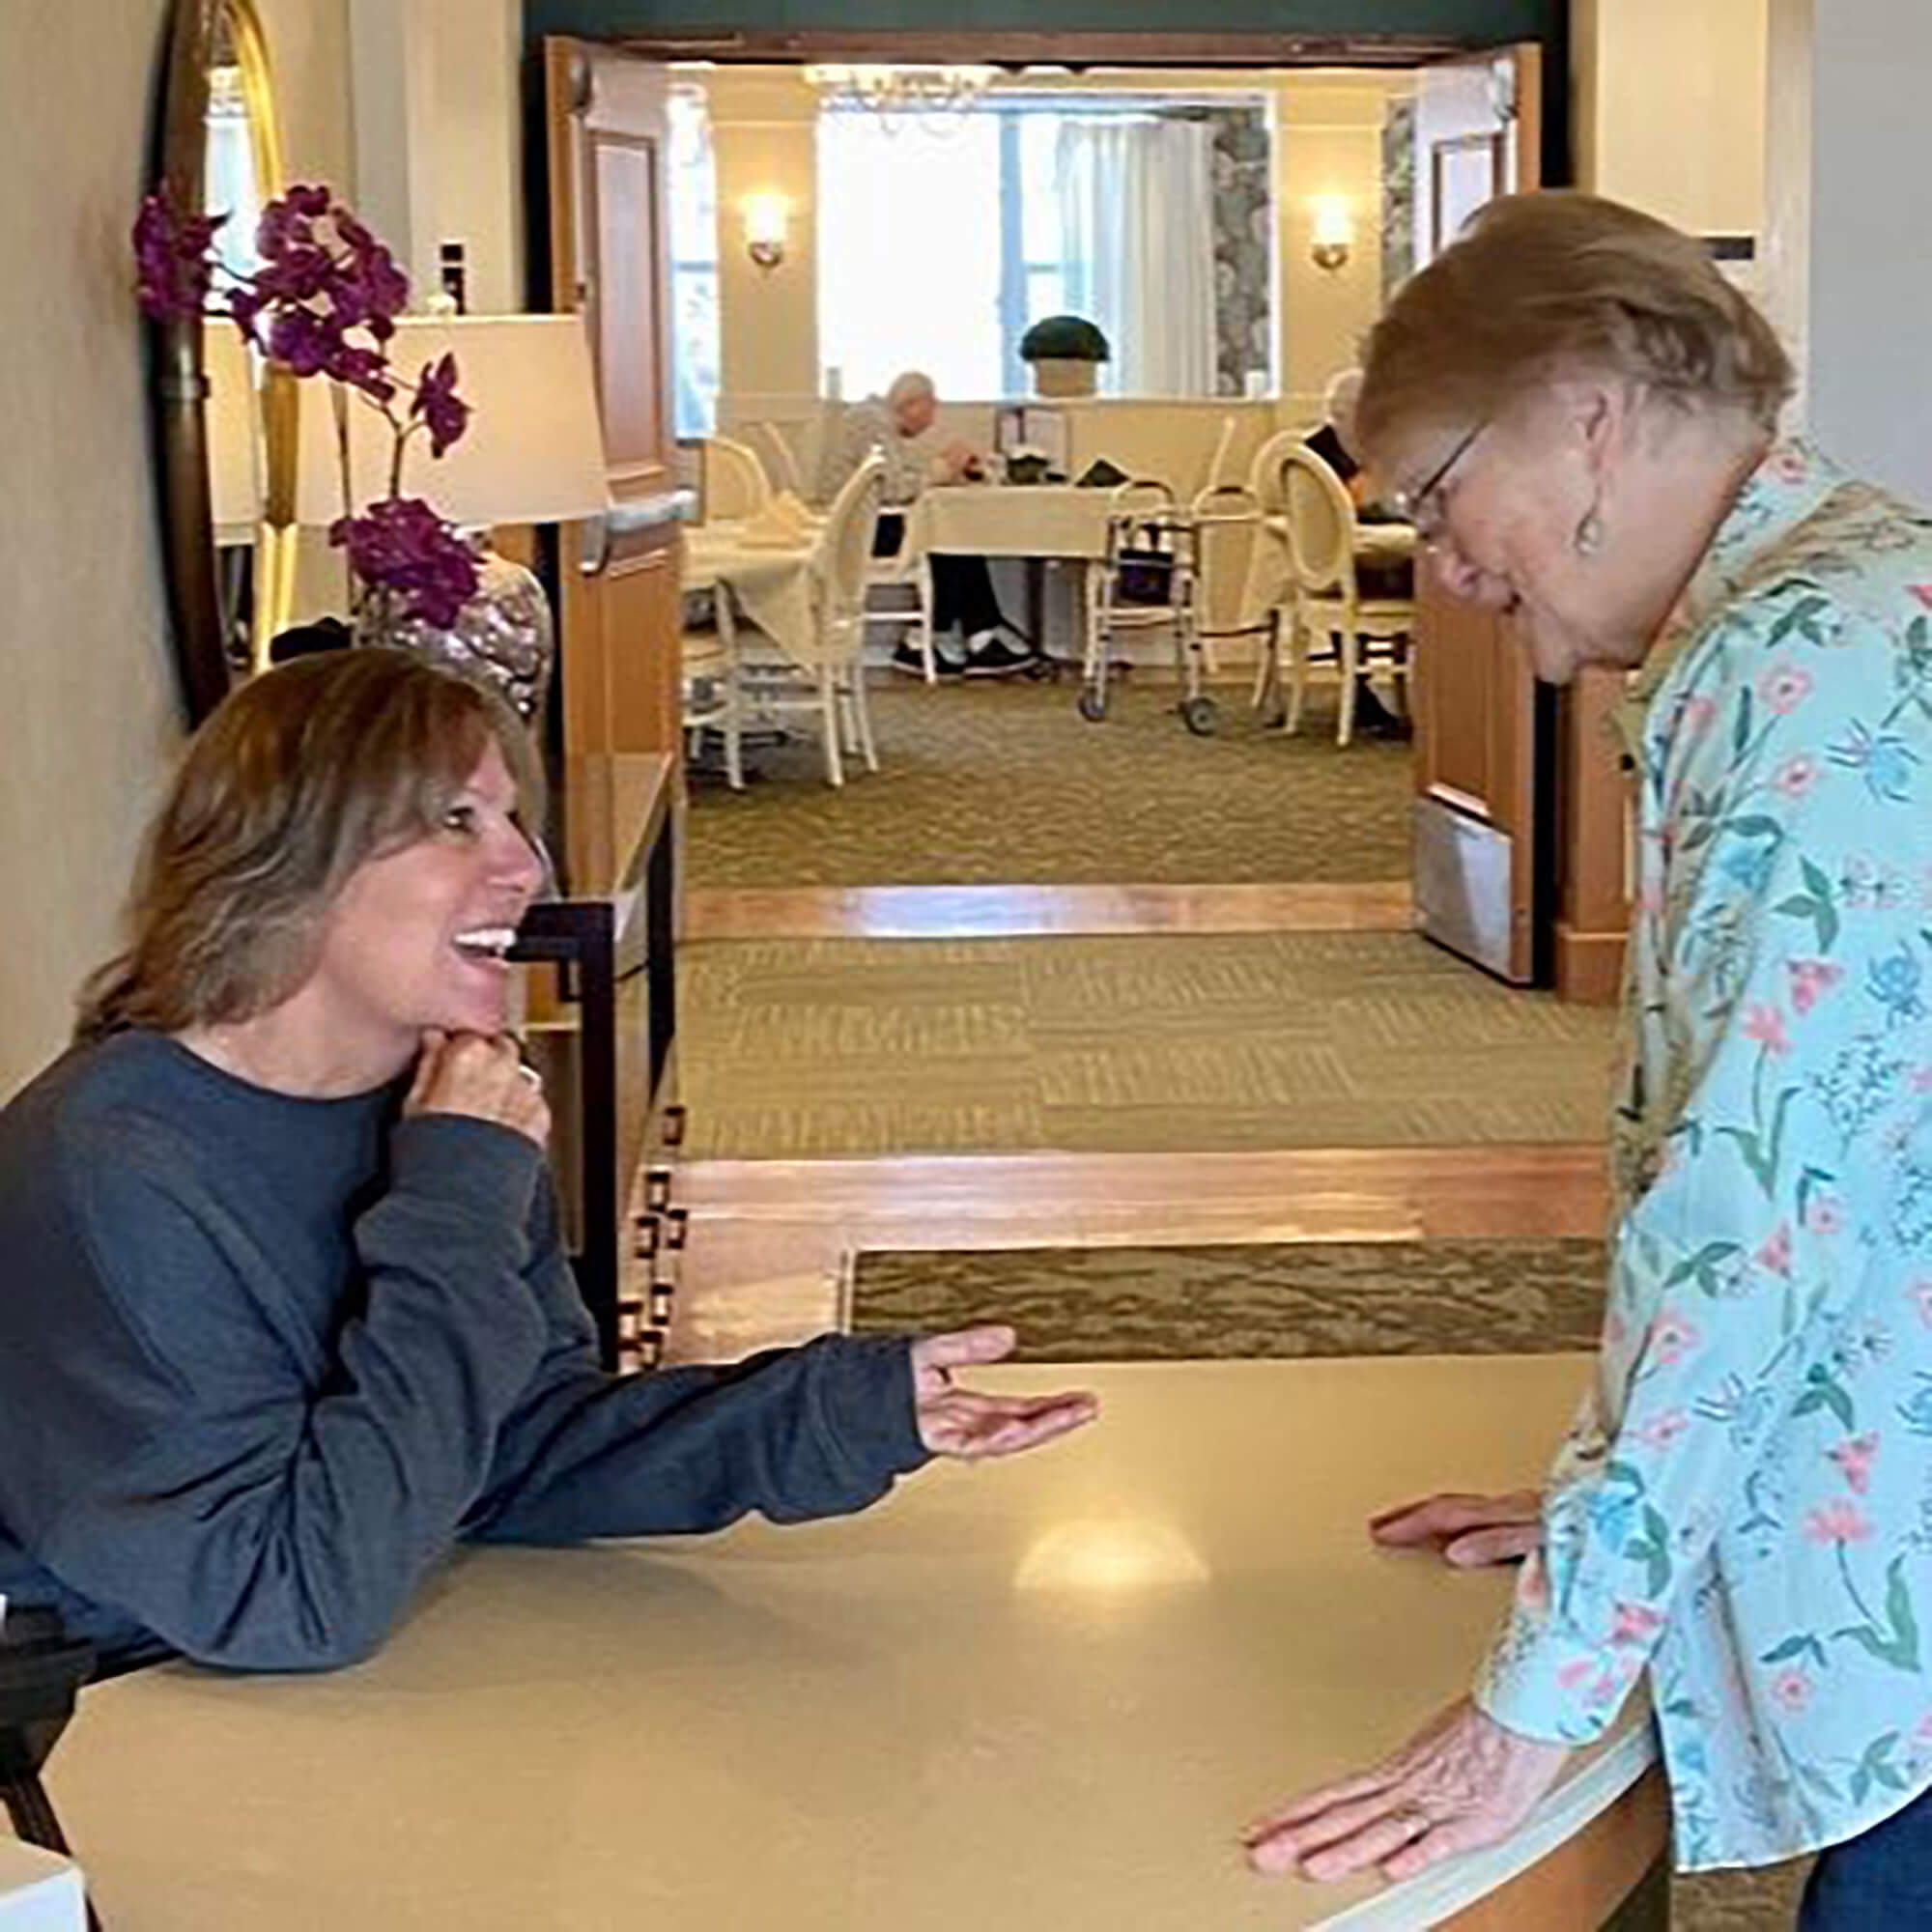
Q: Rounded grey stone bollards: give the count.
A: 0